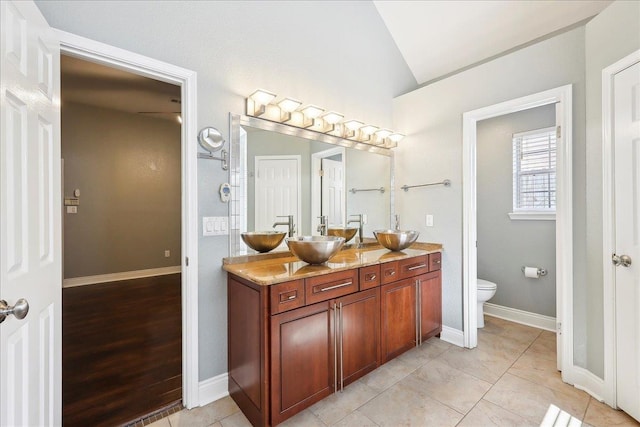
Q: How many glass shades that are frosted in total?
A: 8